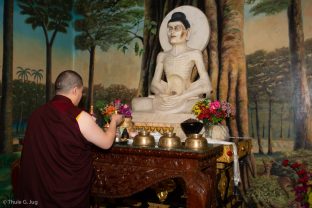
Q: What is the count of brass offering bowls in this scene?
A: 3